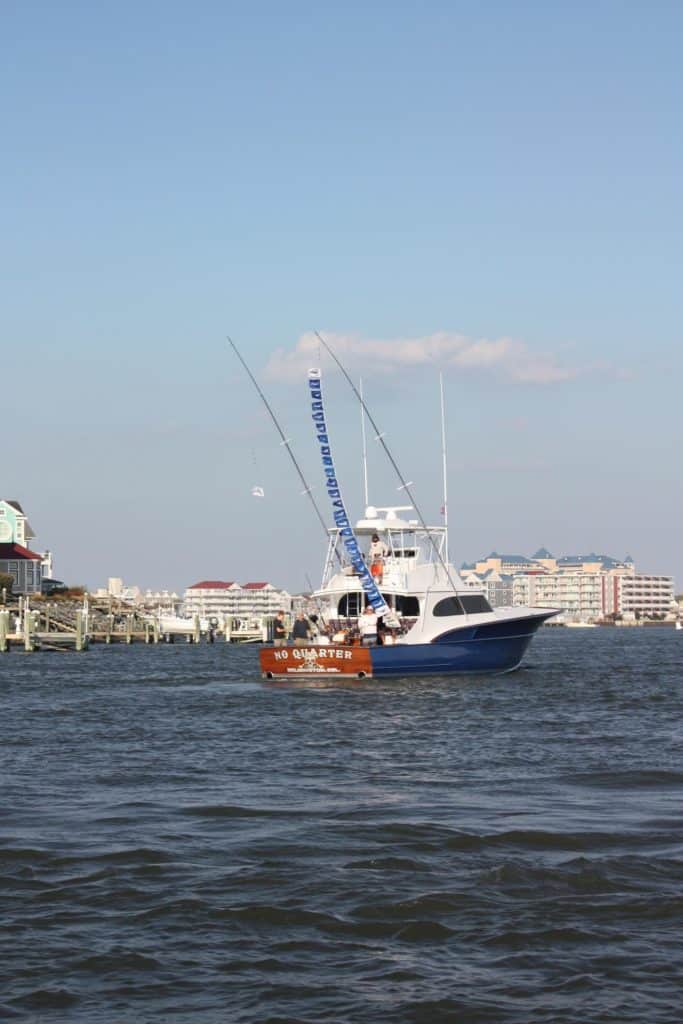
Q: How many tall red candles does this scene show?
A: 0